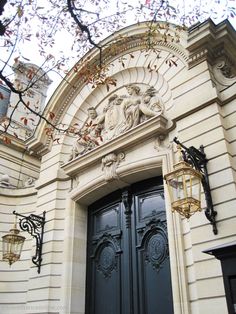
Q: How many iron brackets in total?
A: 2